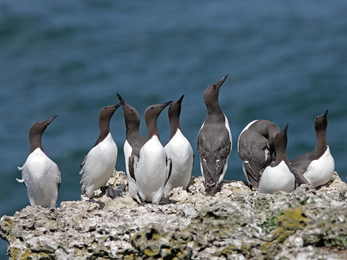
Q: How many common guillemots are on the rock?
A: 9